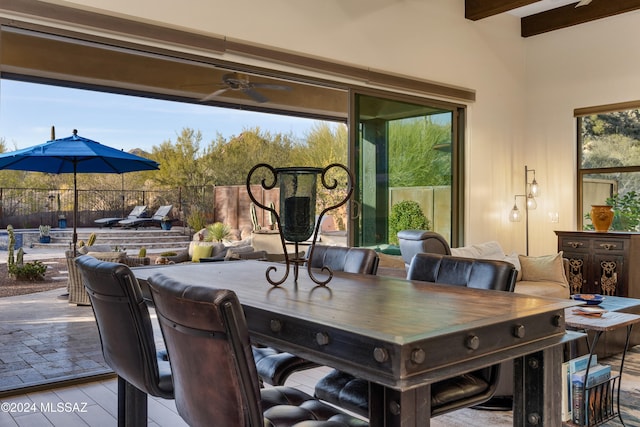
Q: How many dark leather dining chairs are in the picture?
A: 4